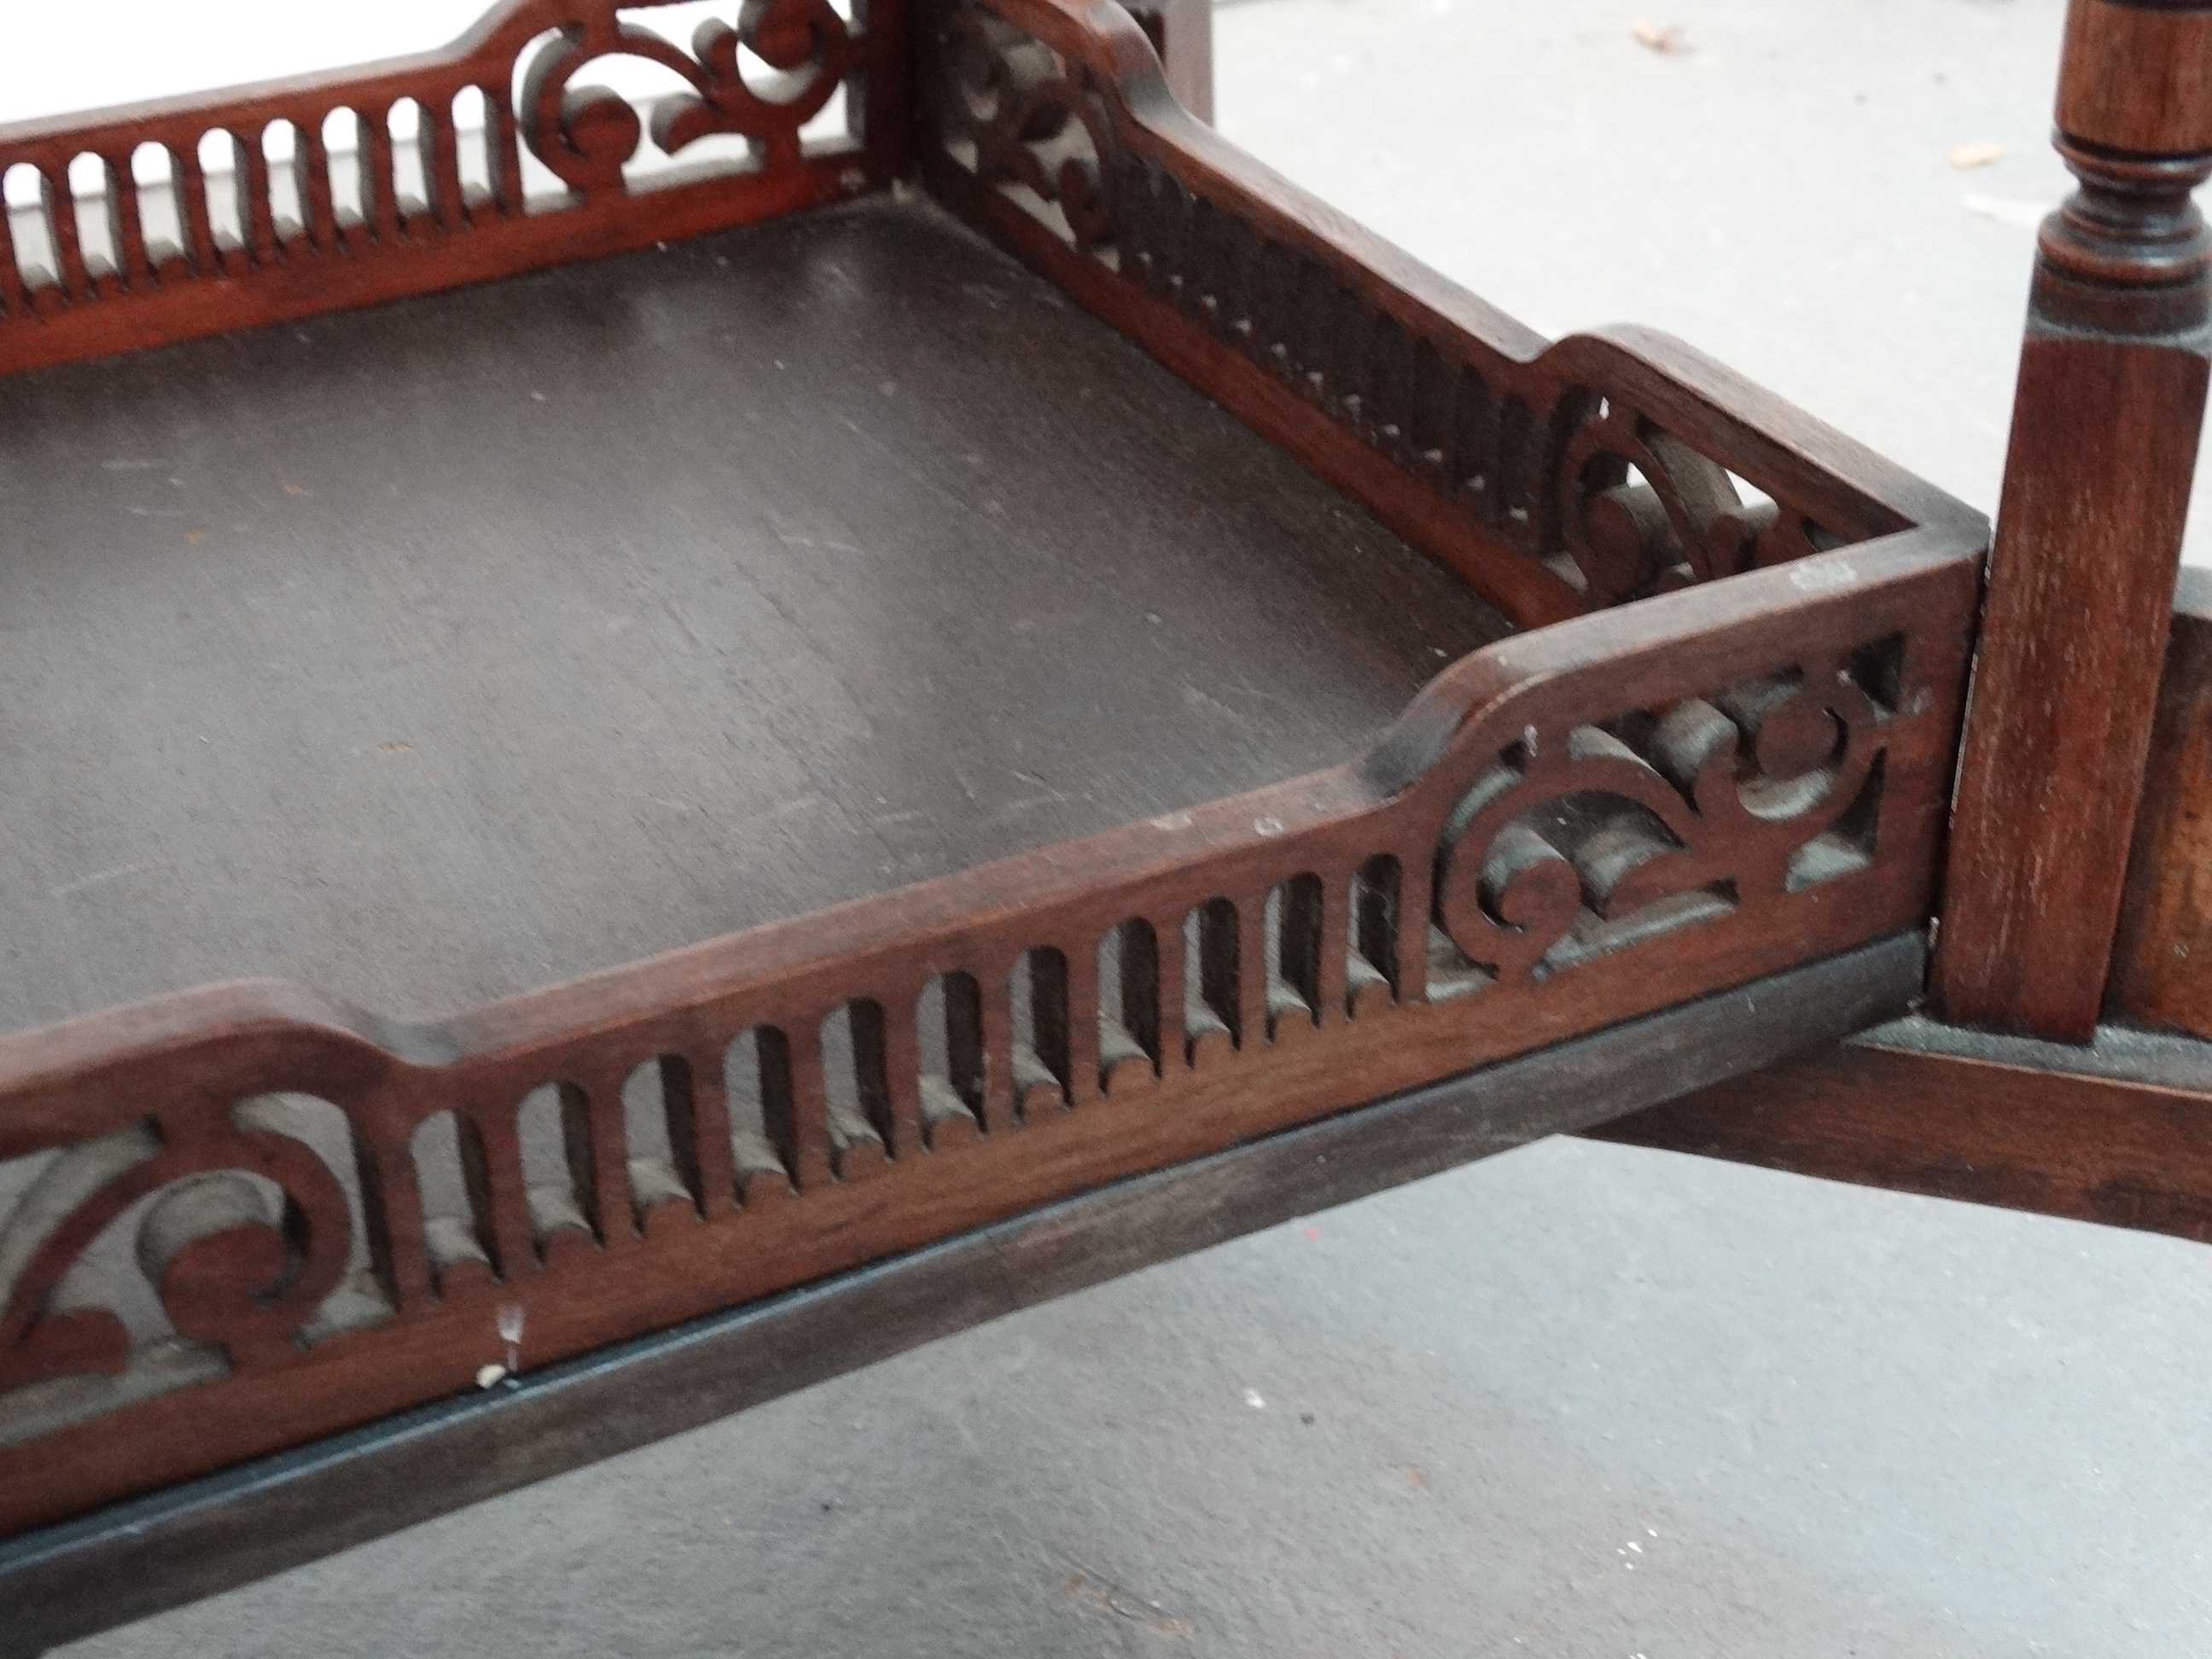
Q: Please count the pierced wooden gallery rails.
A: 3